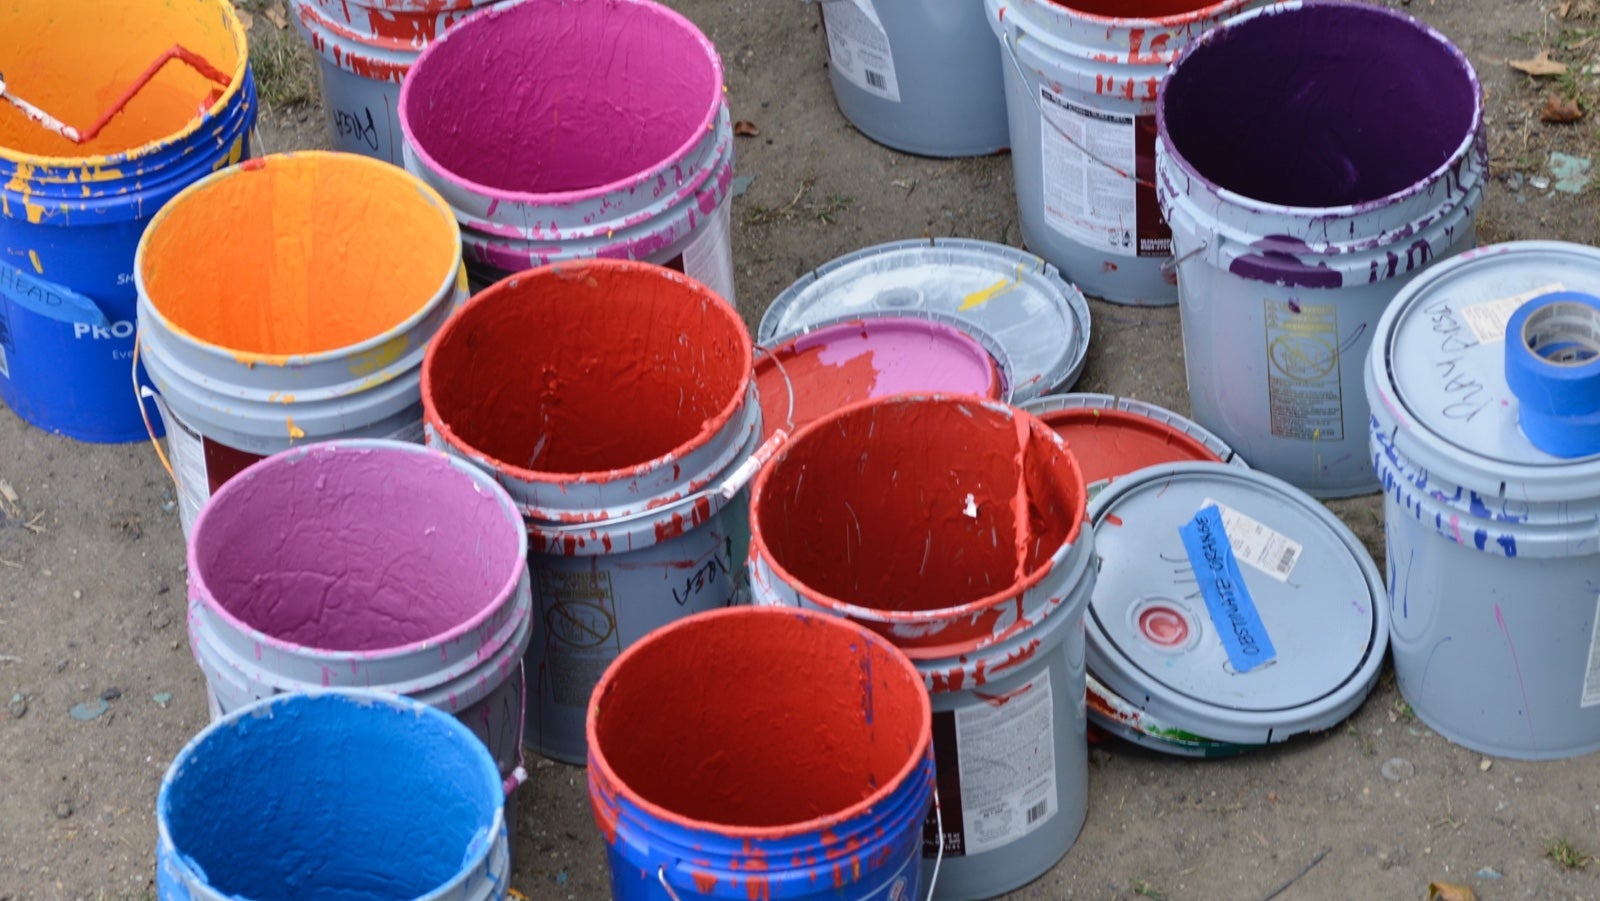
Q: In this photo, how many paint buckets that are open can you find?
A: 10